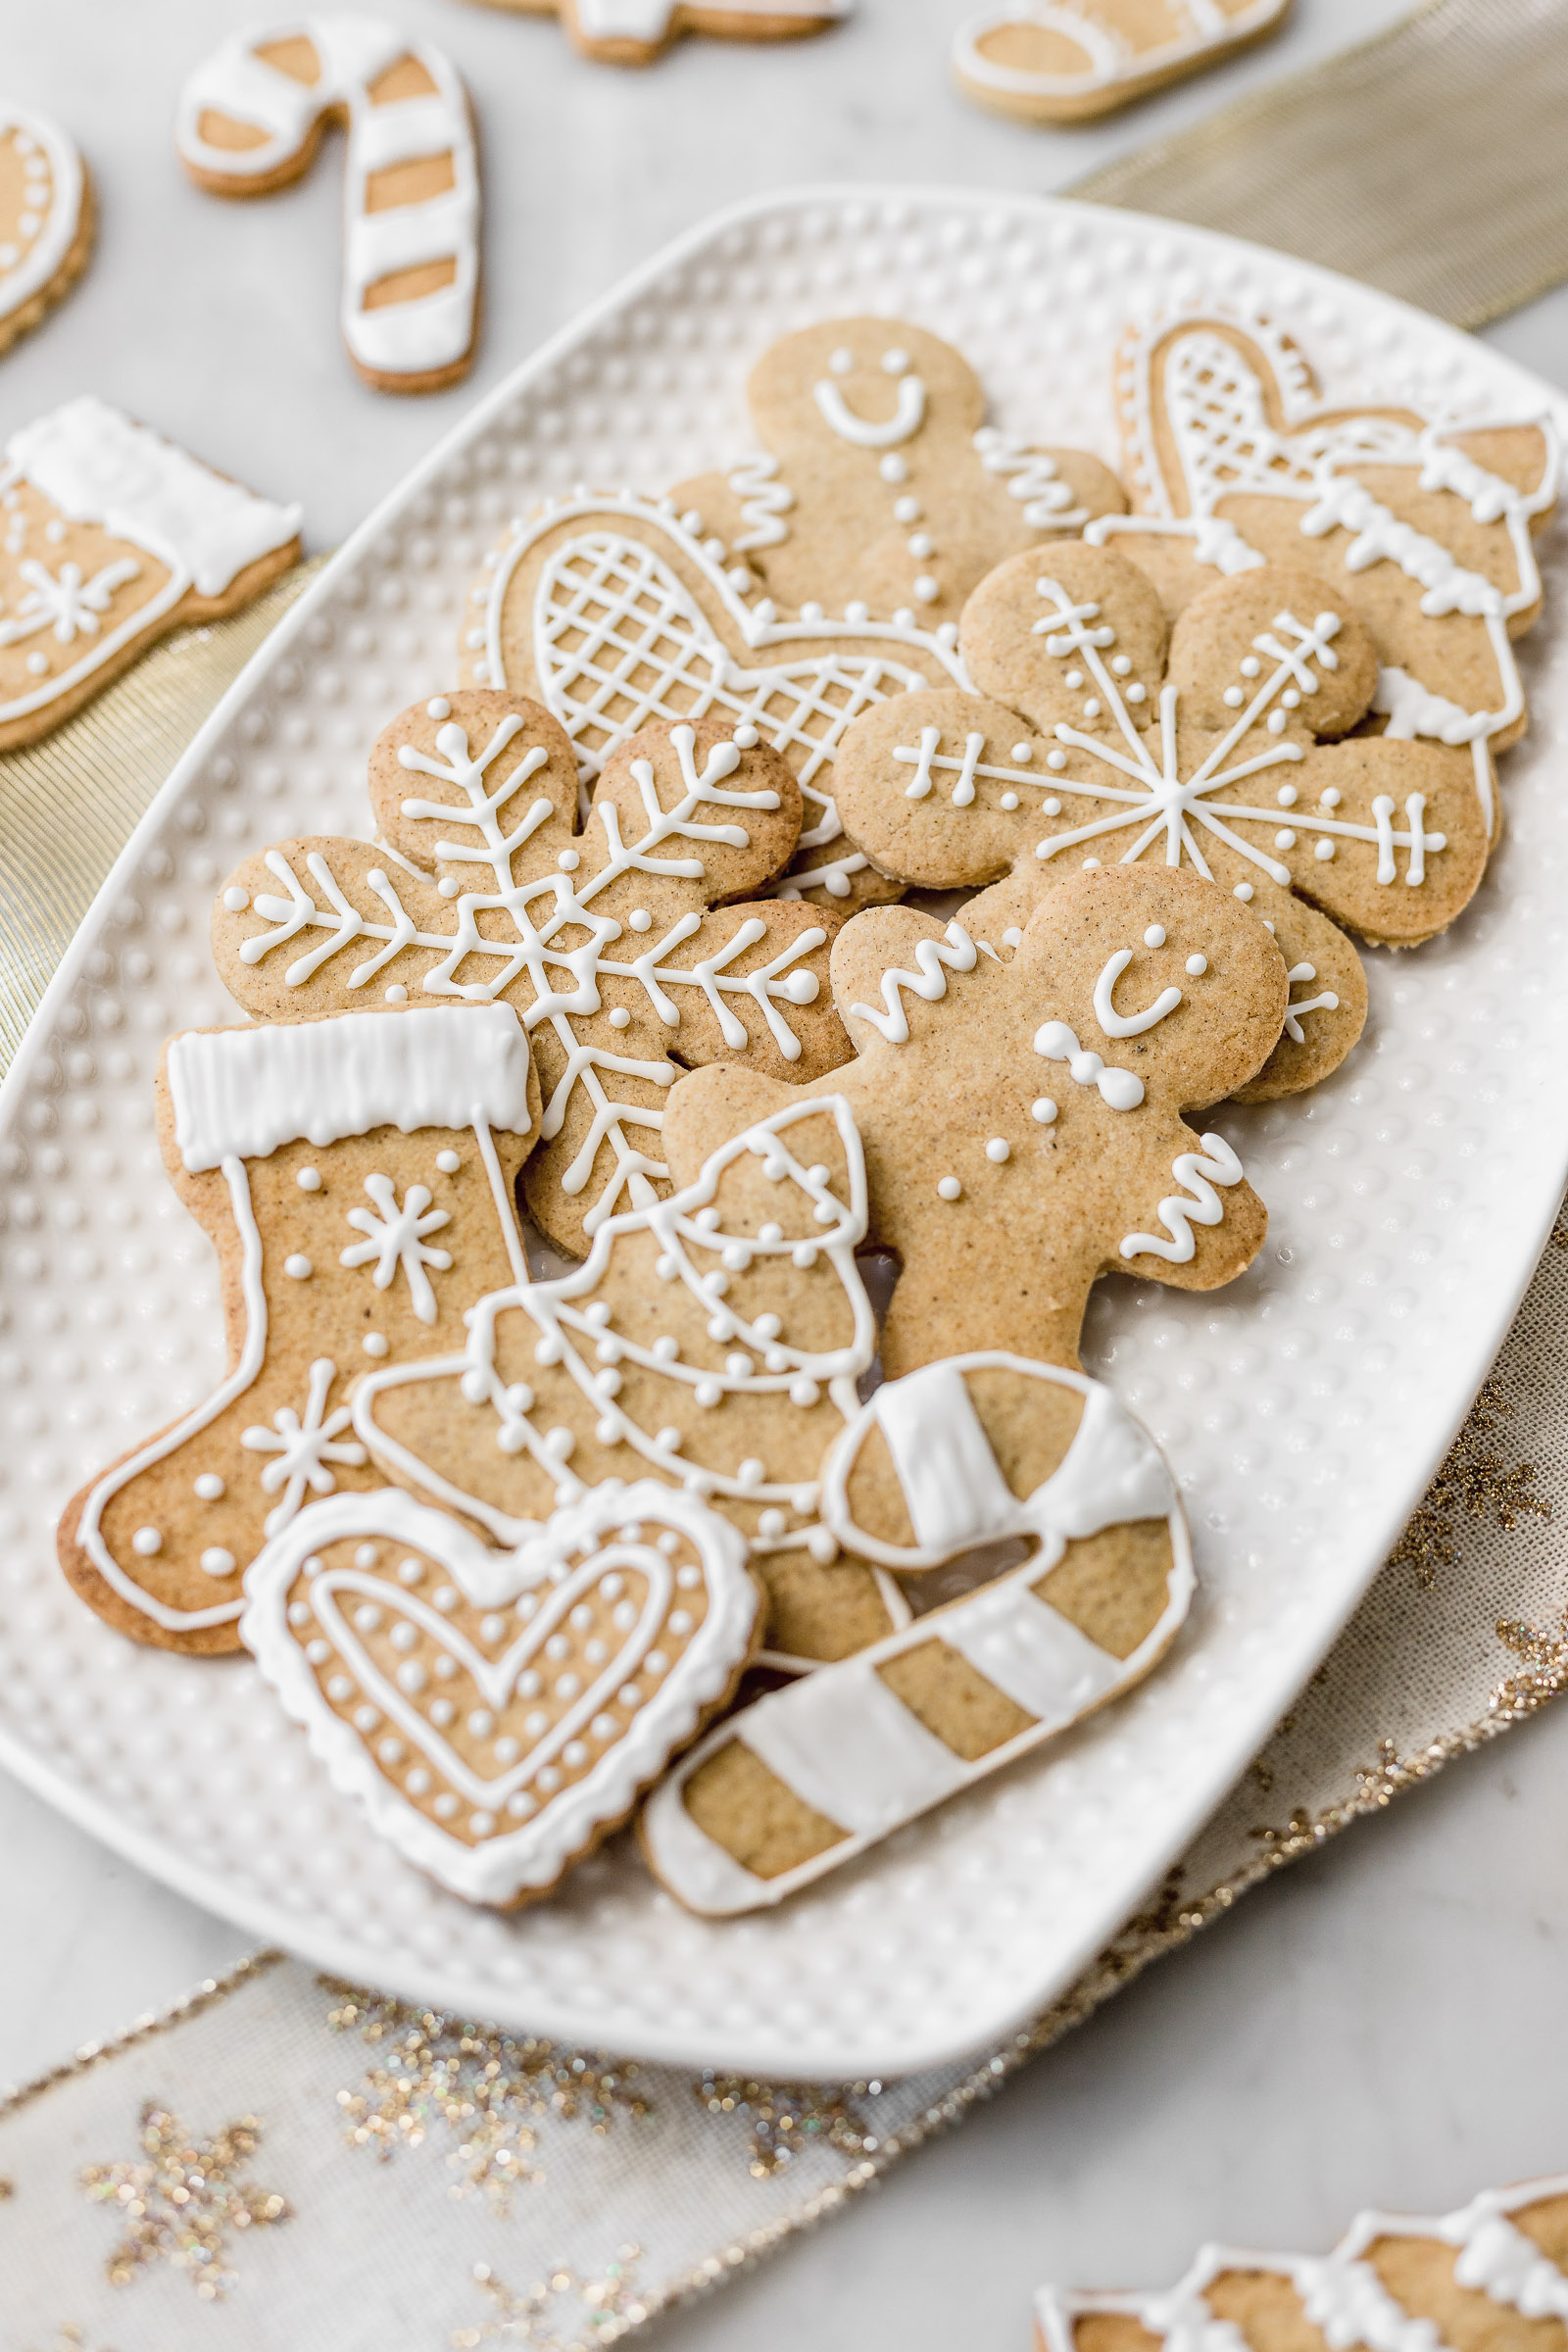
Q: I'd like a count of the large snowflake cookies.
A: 2